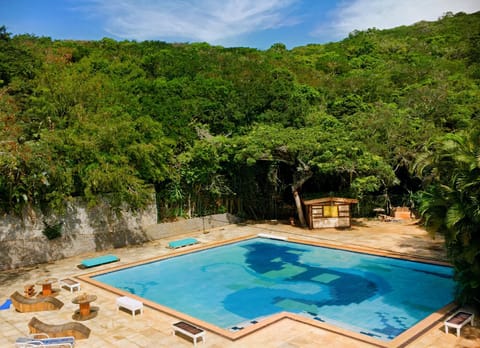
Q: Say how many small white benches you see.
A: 4